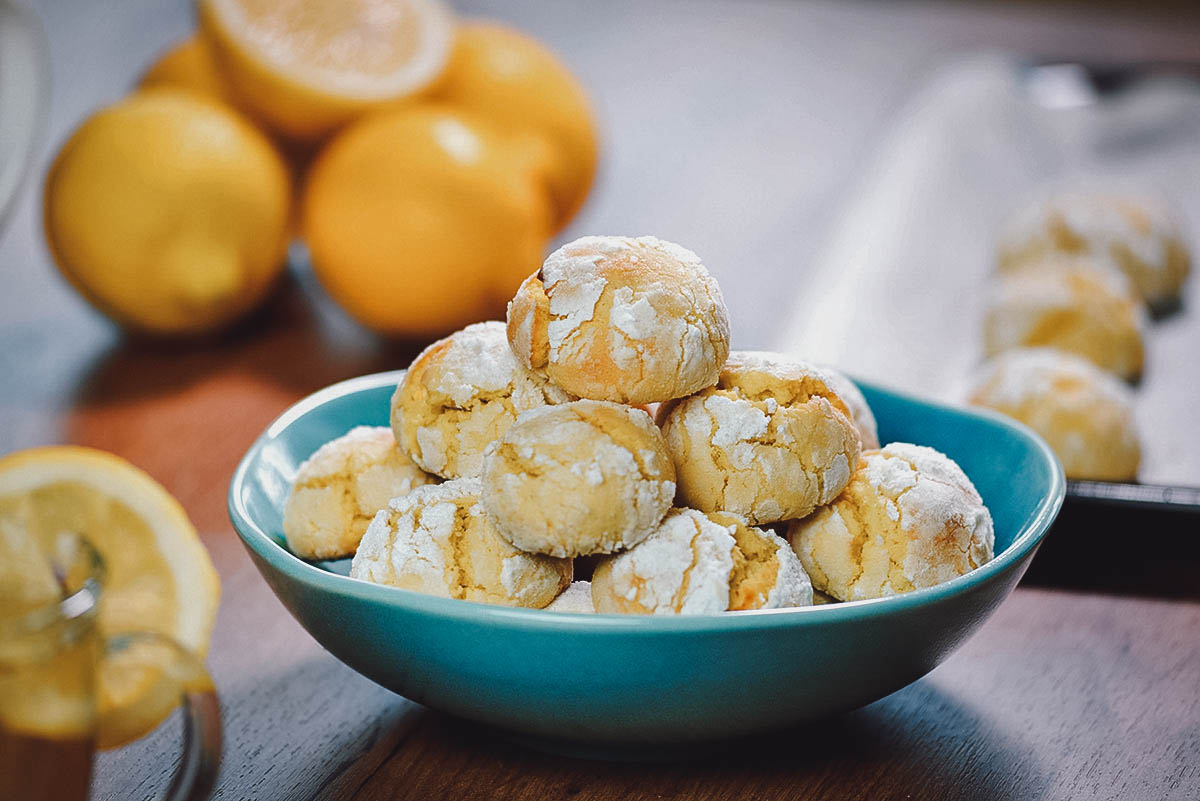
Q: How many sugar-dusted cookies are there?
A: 13